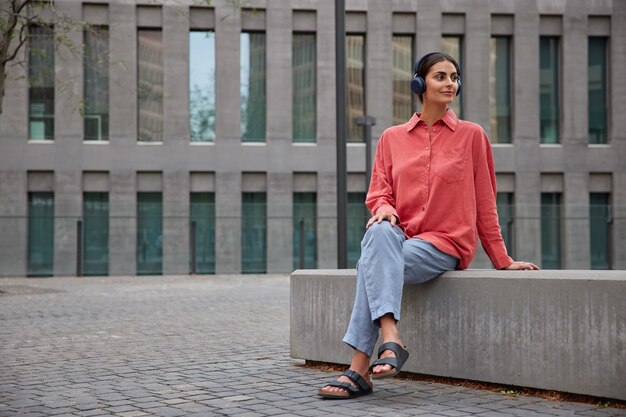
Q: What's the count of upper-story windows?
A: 12